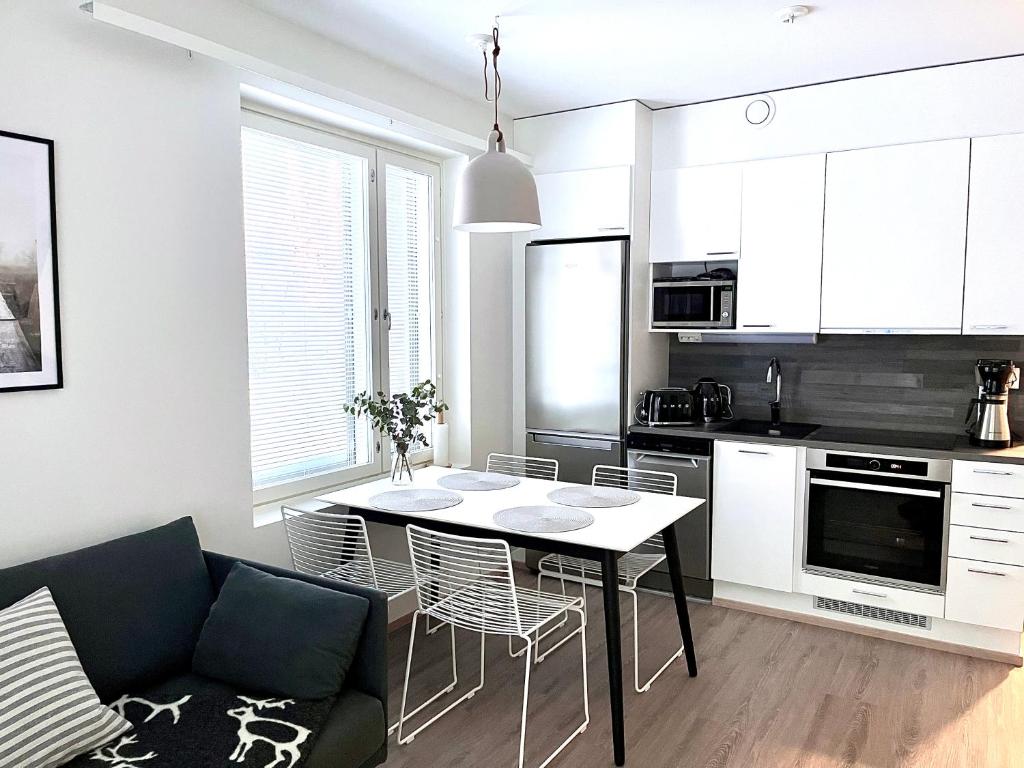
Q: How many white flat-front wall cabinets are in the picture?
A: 5